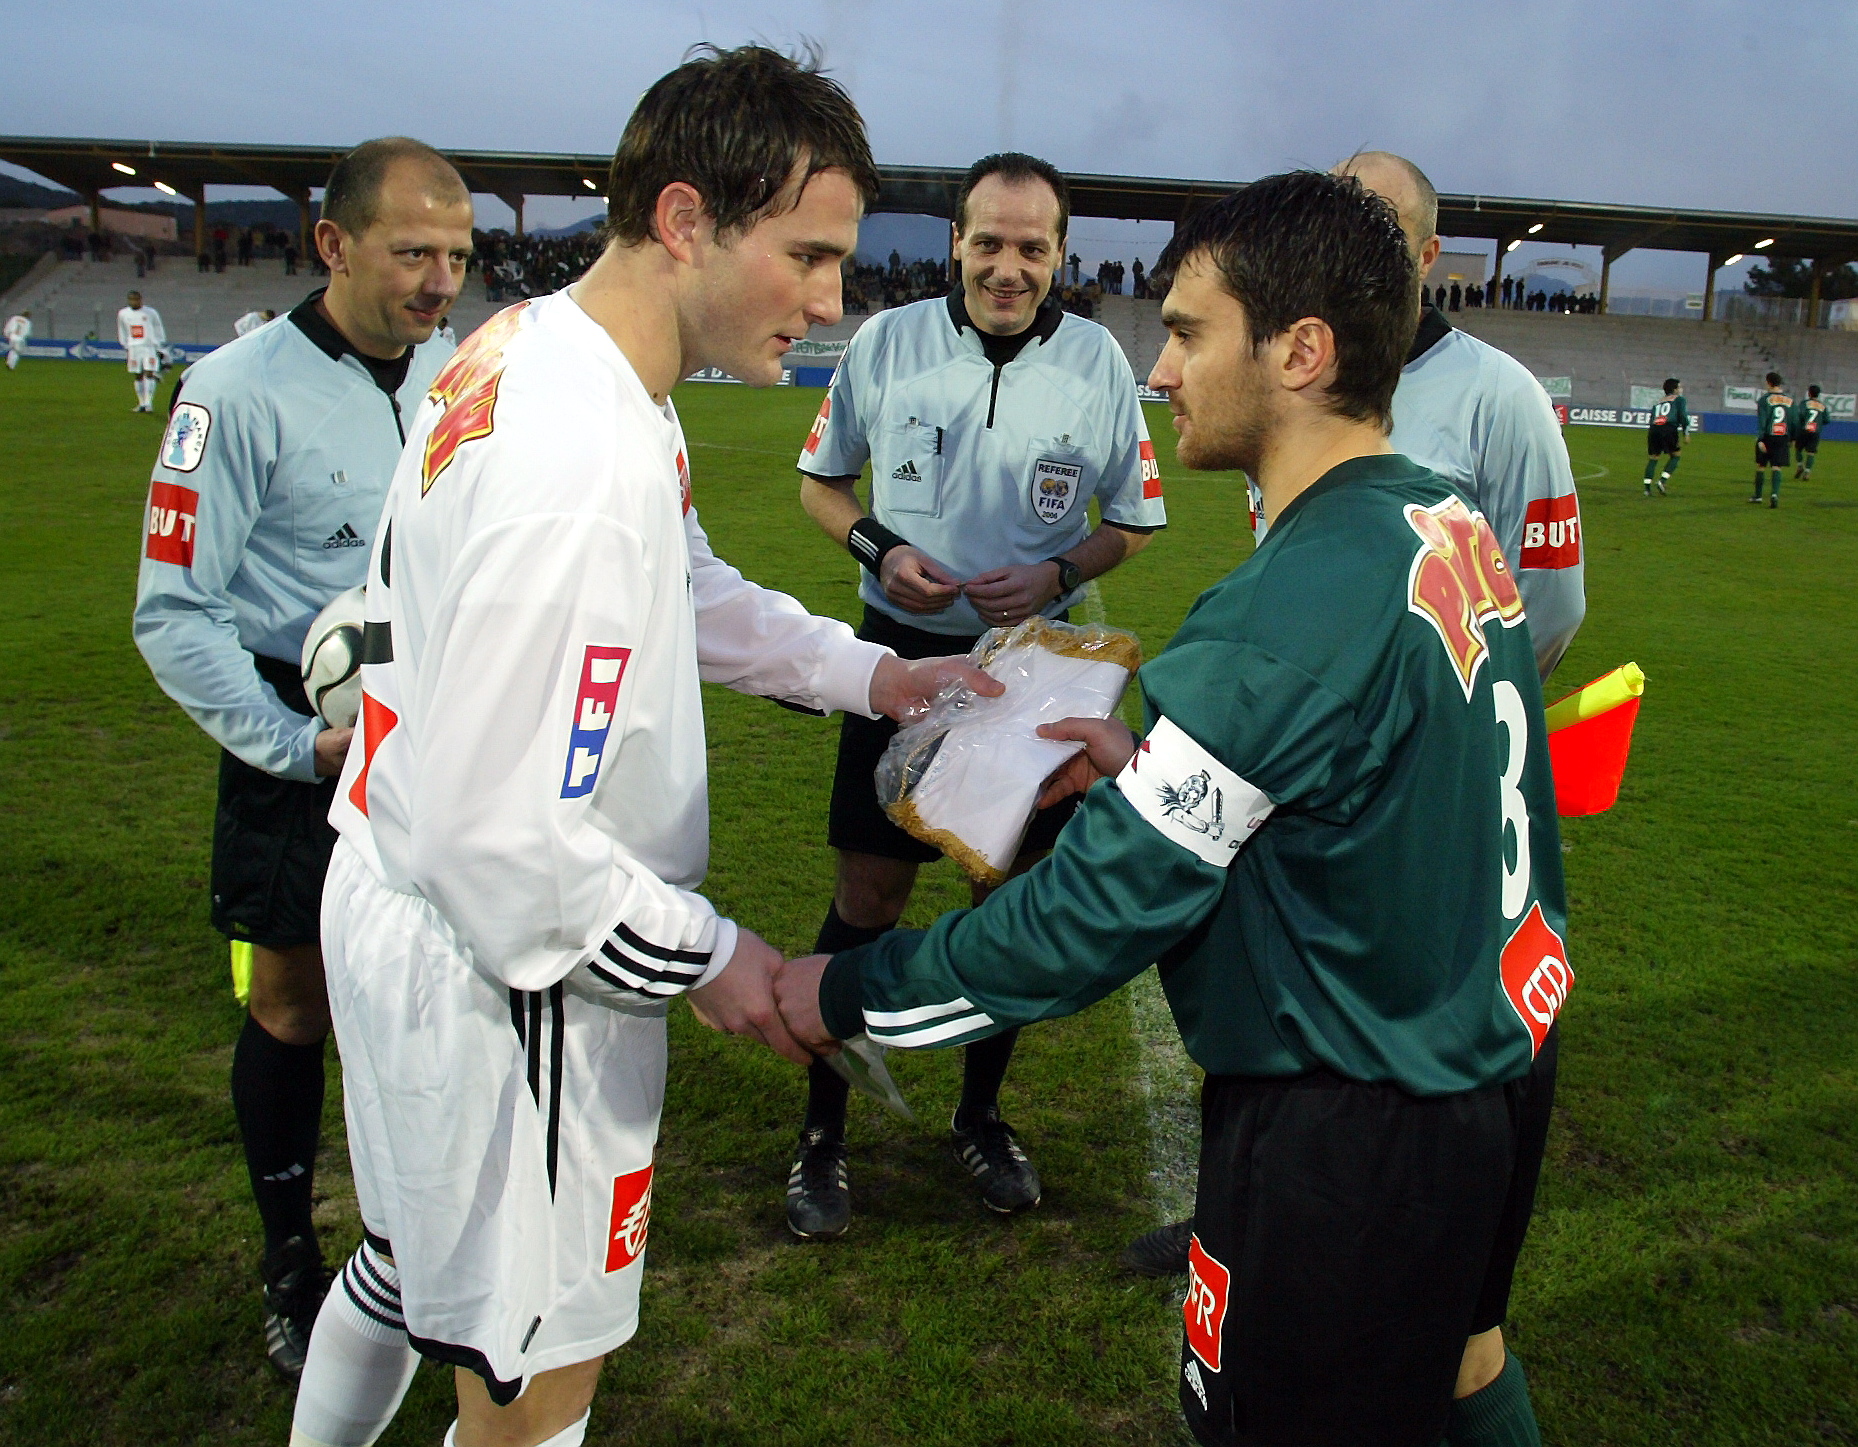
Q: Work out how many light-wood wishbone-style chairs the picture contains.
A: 0